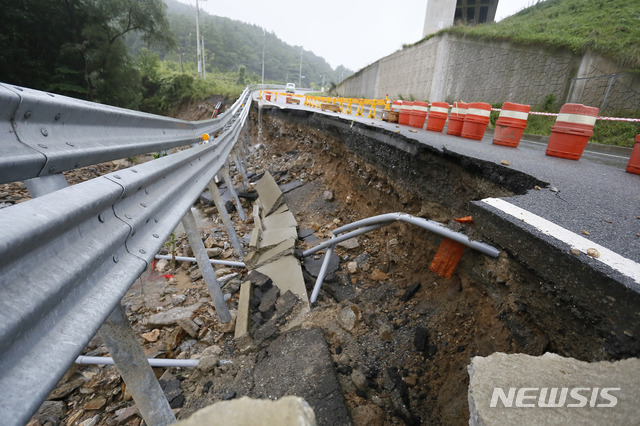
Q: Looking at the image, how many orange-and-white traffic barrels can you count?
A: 9